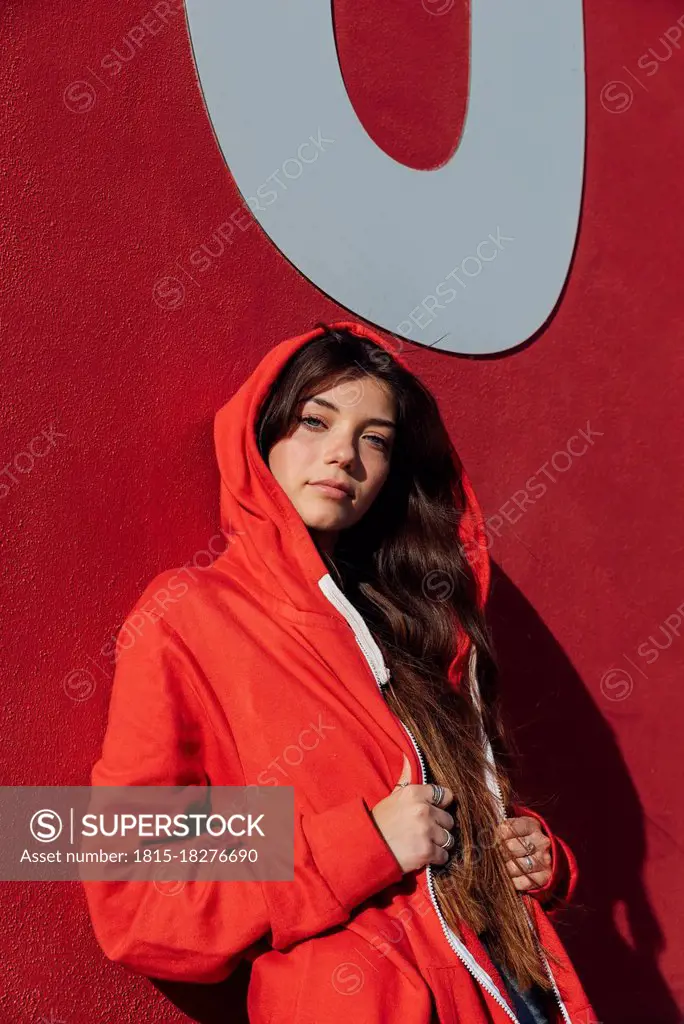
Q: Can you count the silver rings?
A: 5